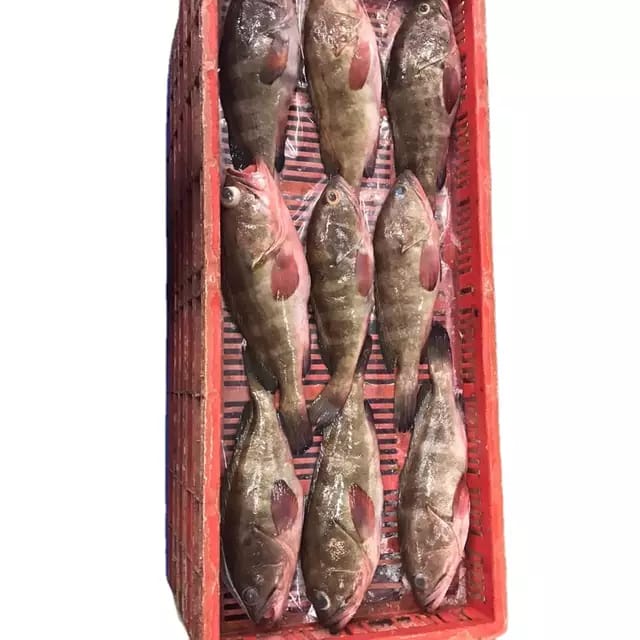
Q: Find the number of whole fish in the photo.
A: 9